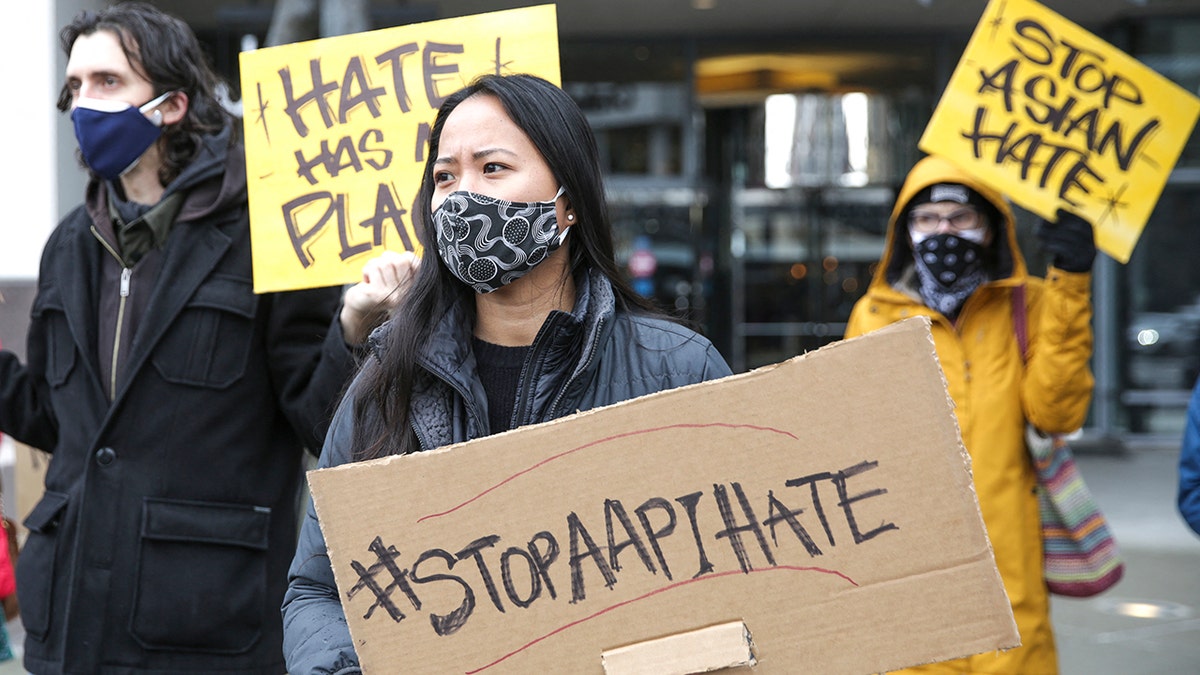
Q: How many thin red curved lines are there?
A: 2